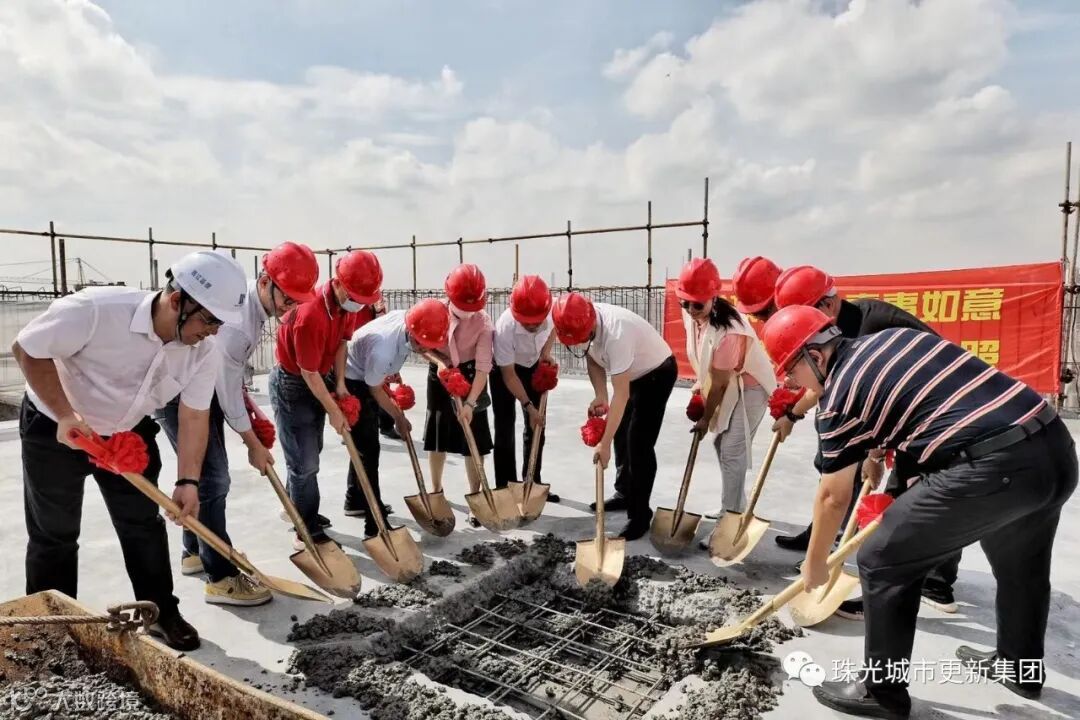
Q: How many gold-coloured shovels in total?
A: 11